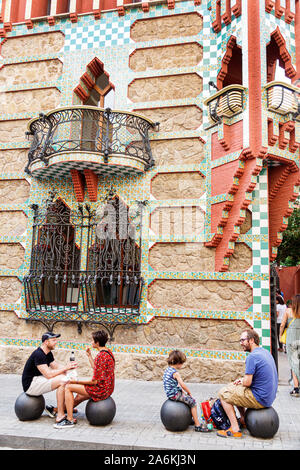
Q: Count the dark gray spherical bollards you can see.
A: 4